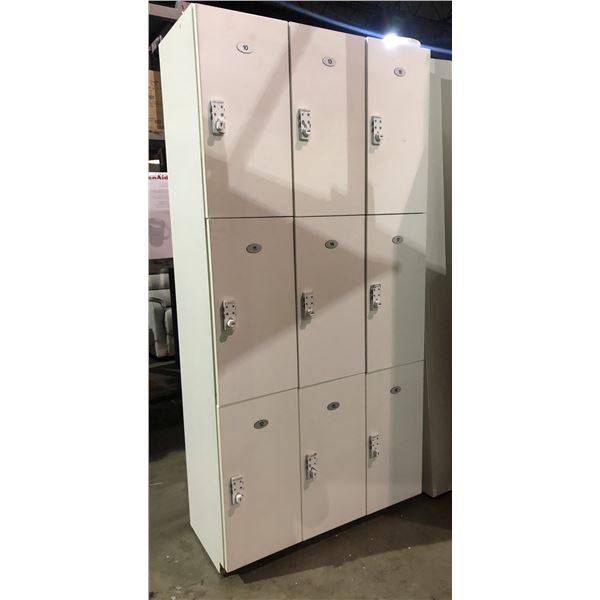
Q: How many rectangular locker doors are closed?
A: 9